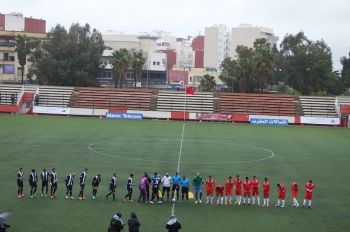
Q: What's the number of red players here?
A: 10